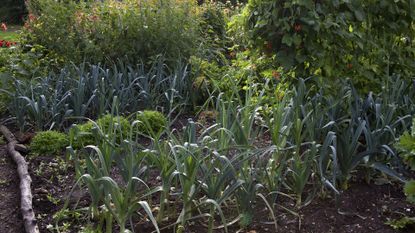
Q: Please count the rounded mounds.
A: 4